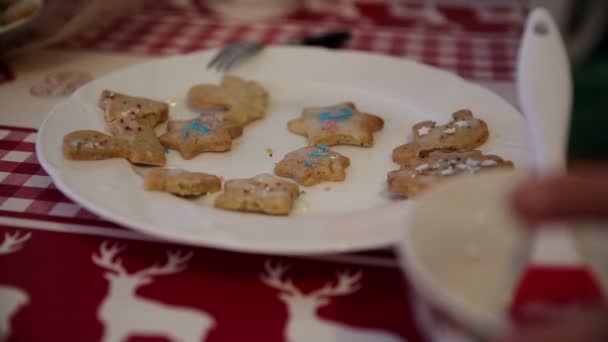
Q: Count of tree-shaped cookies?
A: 1